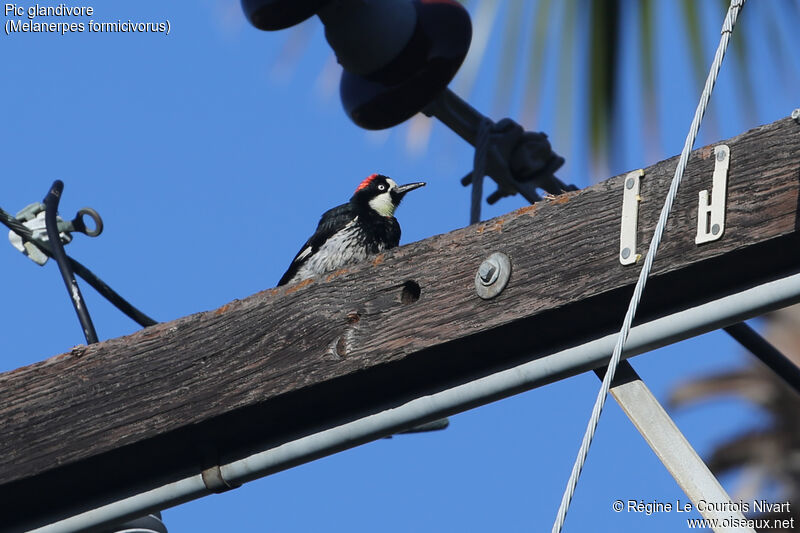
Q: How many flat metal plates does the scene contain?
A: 2